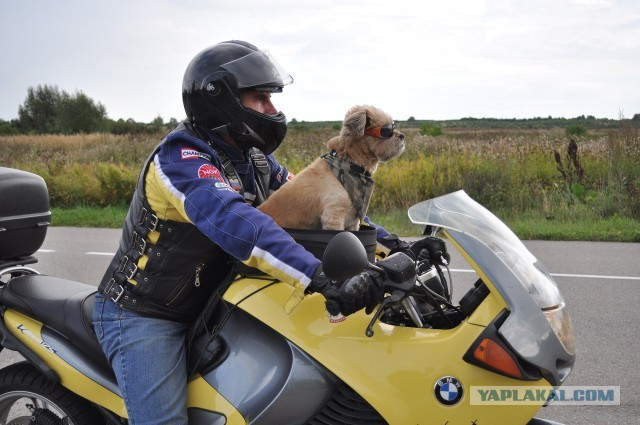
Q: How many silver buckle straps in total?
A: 4